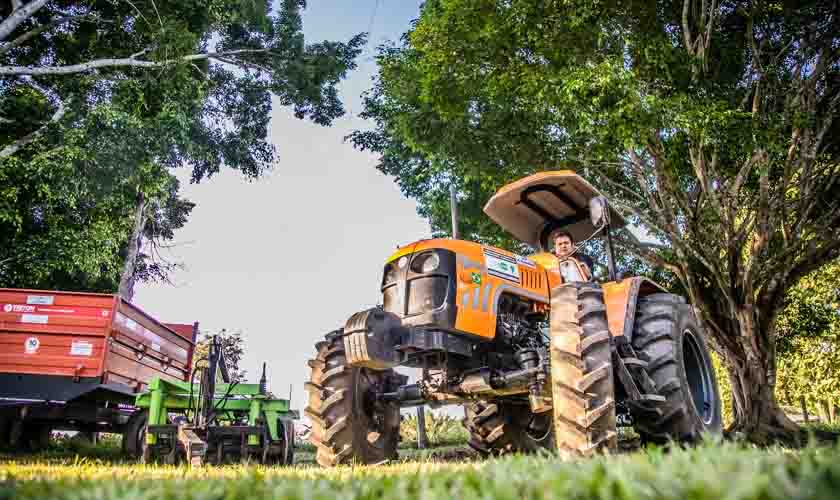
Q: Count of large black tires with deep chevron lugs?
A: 4